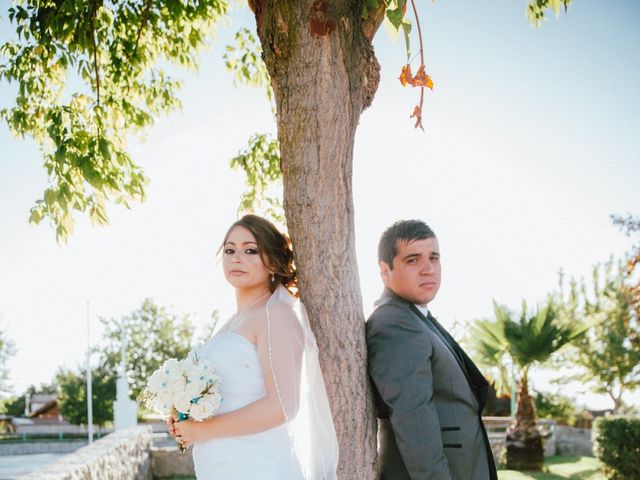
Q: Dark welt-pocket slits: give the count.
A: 2